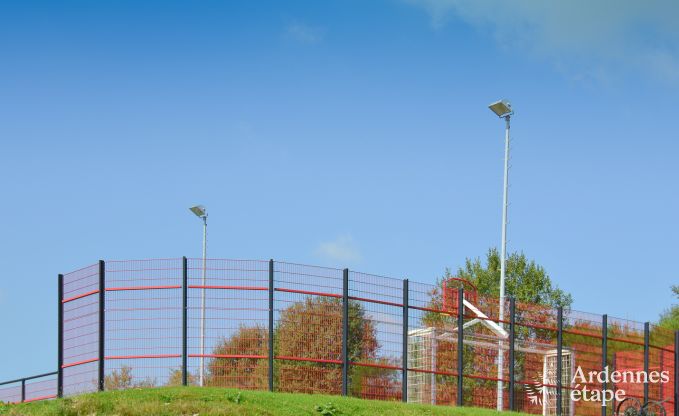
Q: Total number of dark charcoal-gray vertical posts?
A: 13